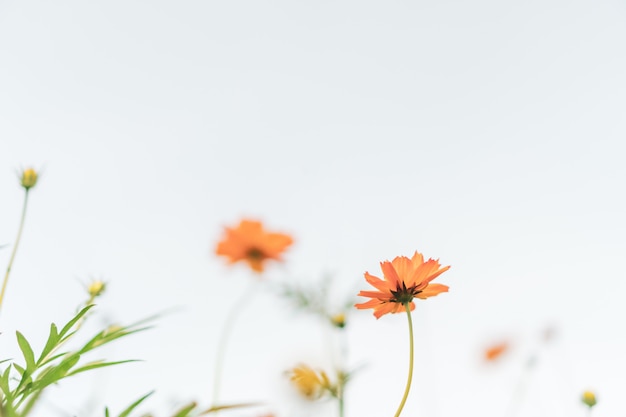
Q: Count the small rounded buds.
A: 4